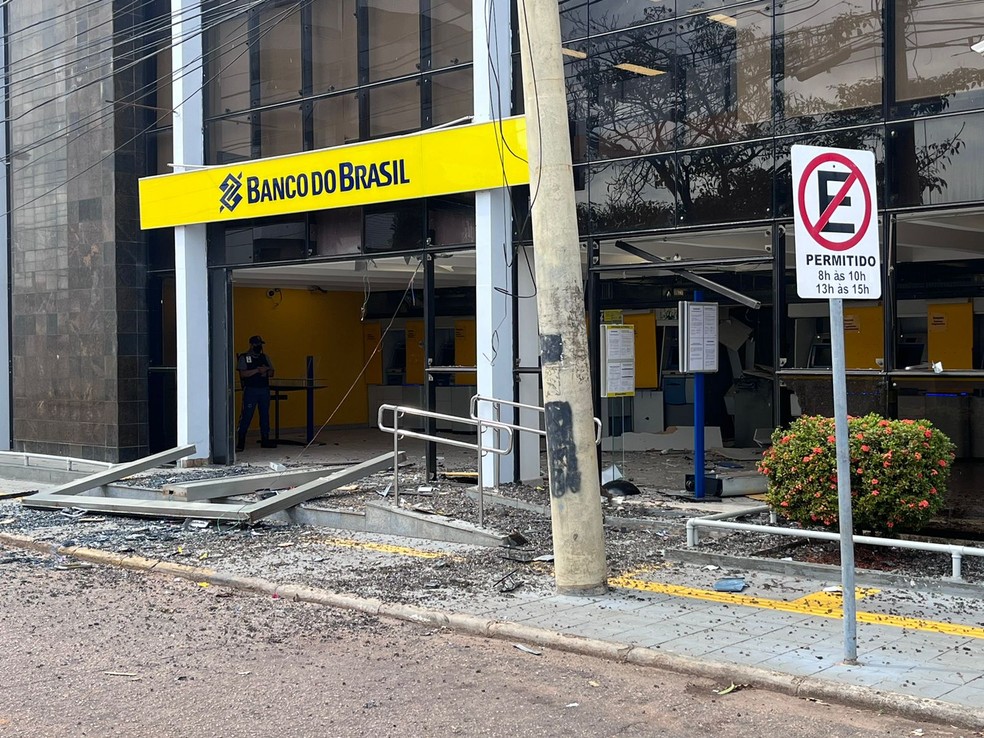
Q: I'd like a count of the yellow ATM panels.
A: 6